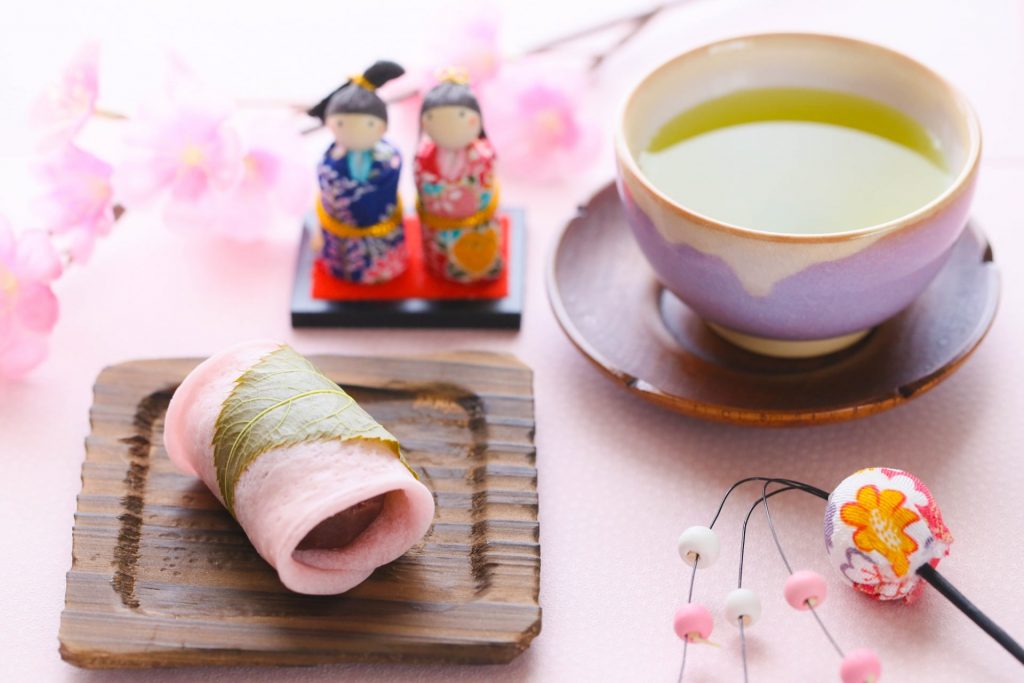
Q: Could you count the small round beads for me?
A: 5